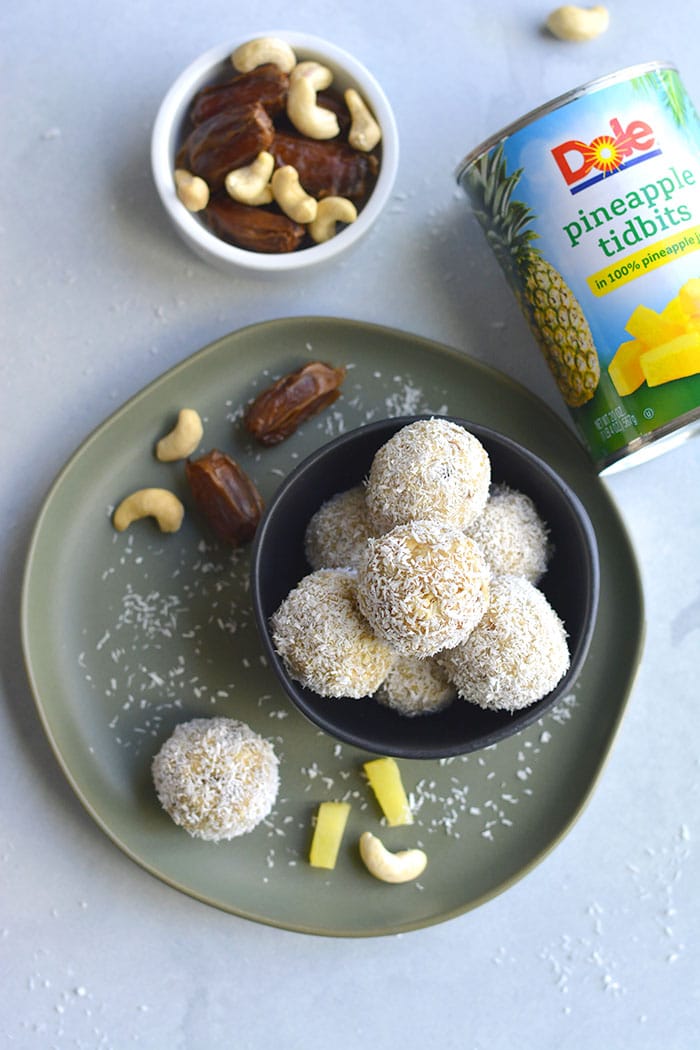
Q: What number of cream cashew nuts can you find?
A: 12